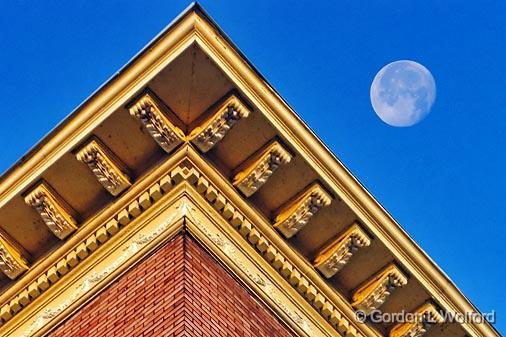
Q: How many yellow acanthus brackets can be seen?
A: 10